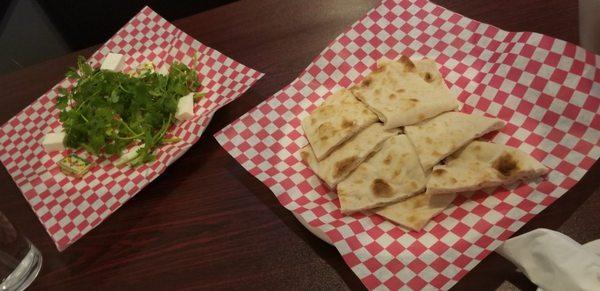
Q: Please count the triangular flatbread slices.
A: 2